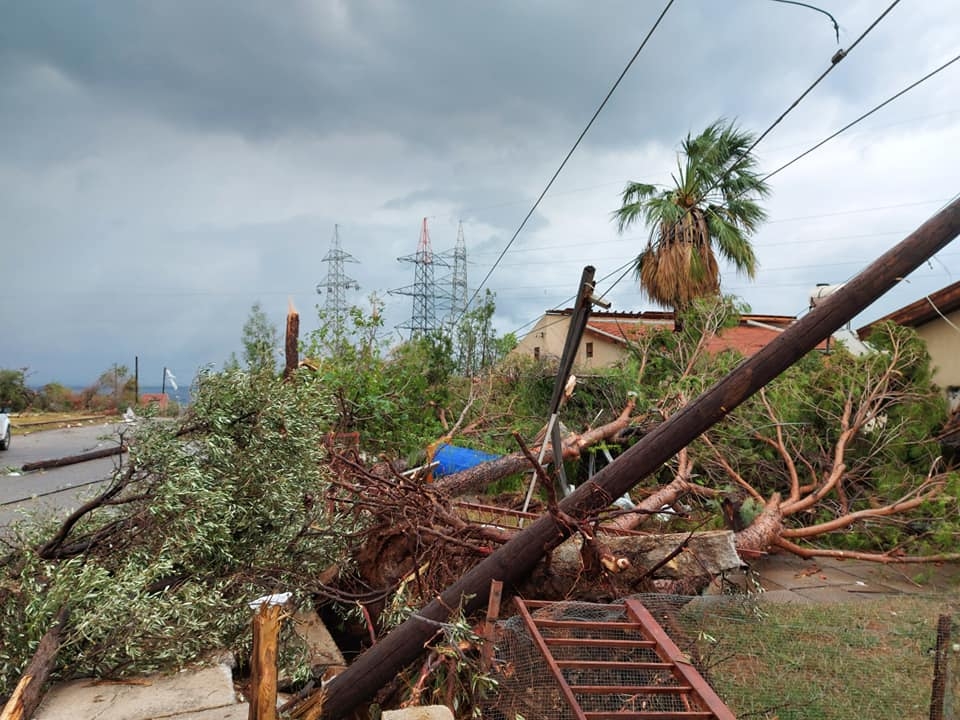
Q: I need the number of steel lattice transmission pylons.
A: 3